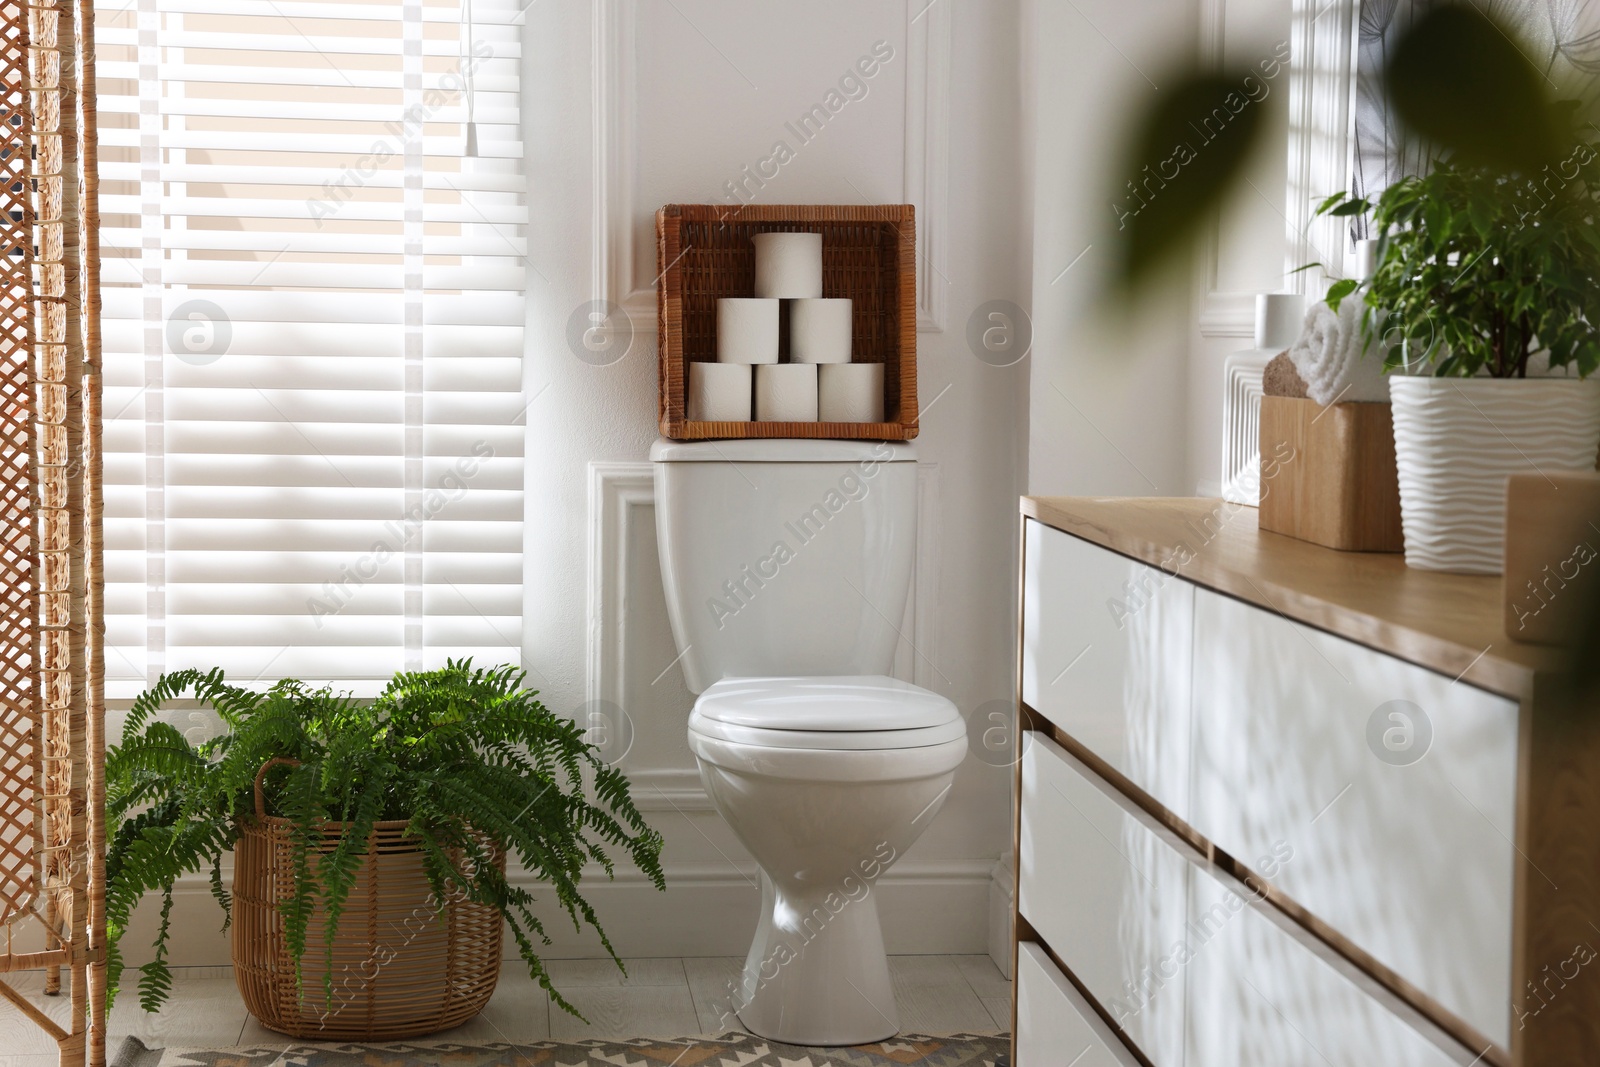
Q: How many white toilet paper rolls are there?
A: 6